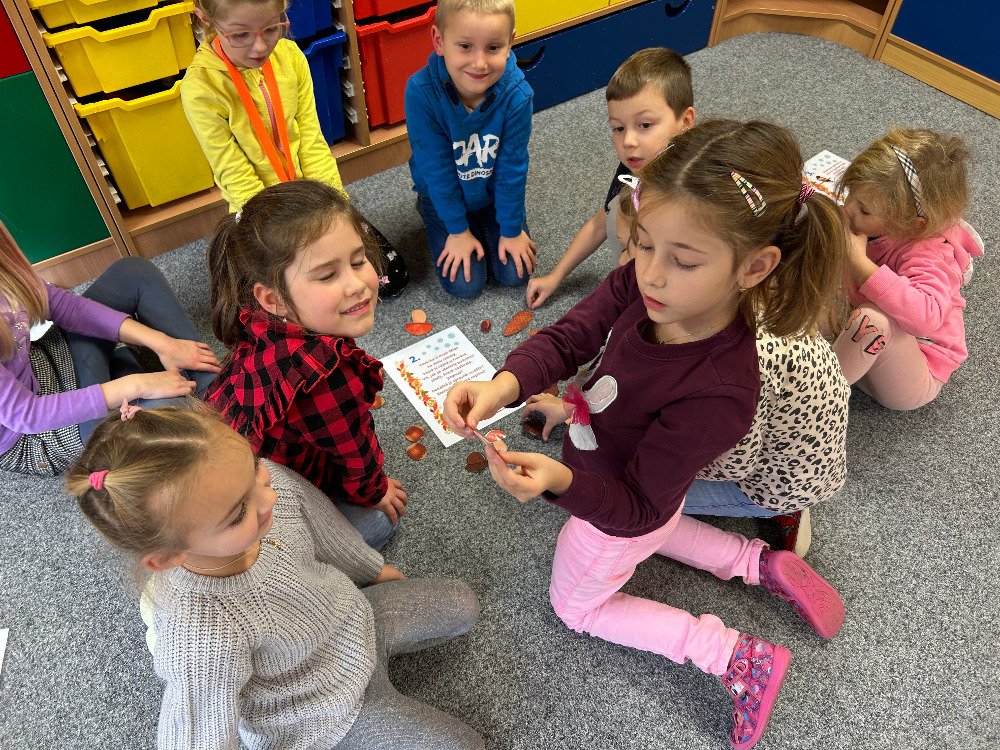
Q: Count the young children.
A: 9